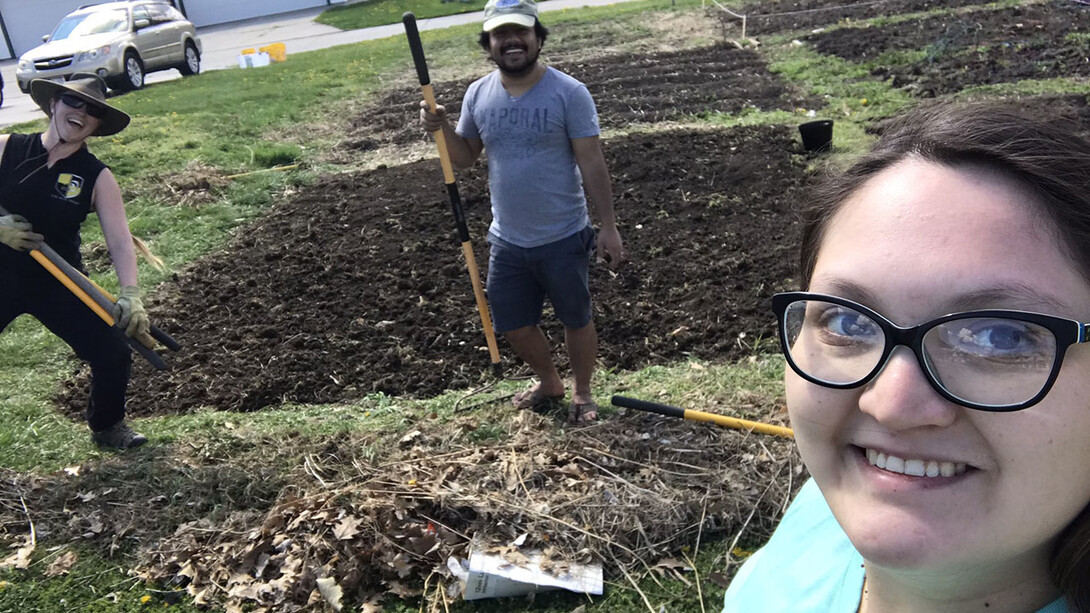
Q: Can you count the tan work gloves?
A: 2